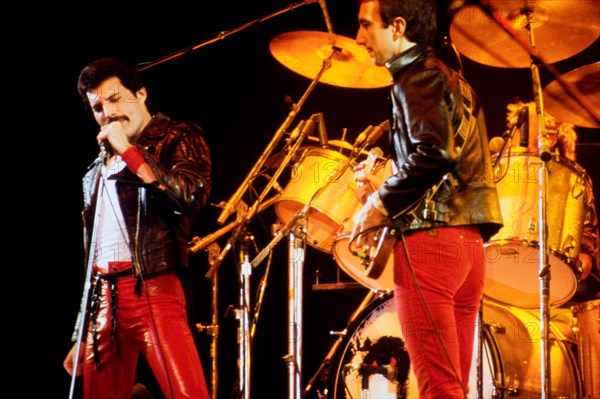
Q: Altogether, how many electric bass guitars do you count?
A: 1